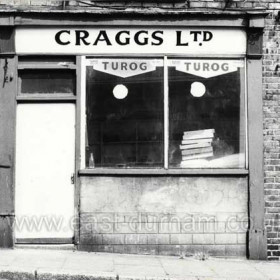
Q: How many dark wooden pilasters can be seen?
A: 2